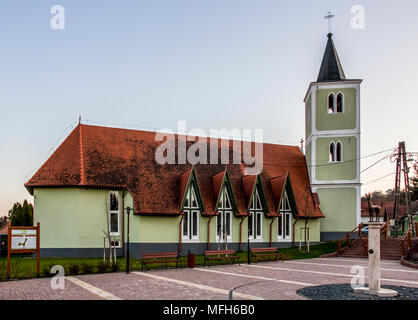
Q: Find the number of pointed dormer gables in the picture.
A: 4